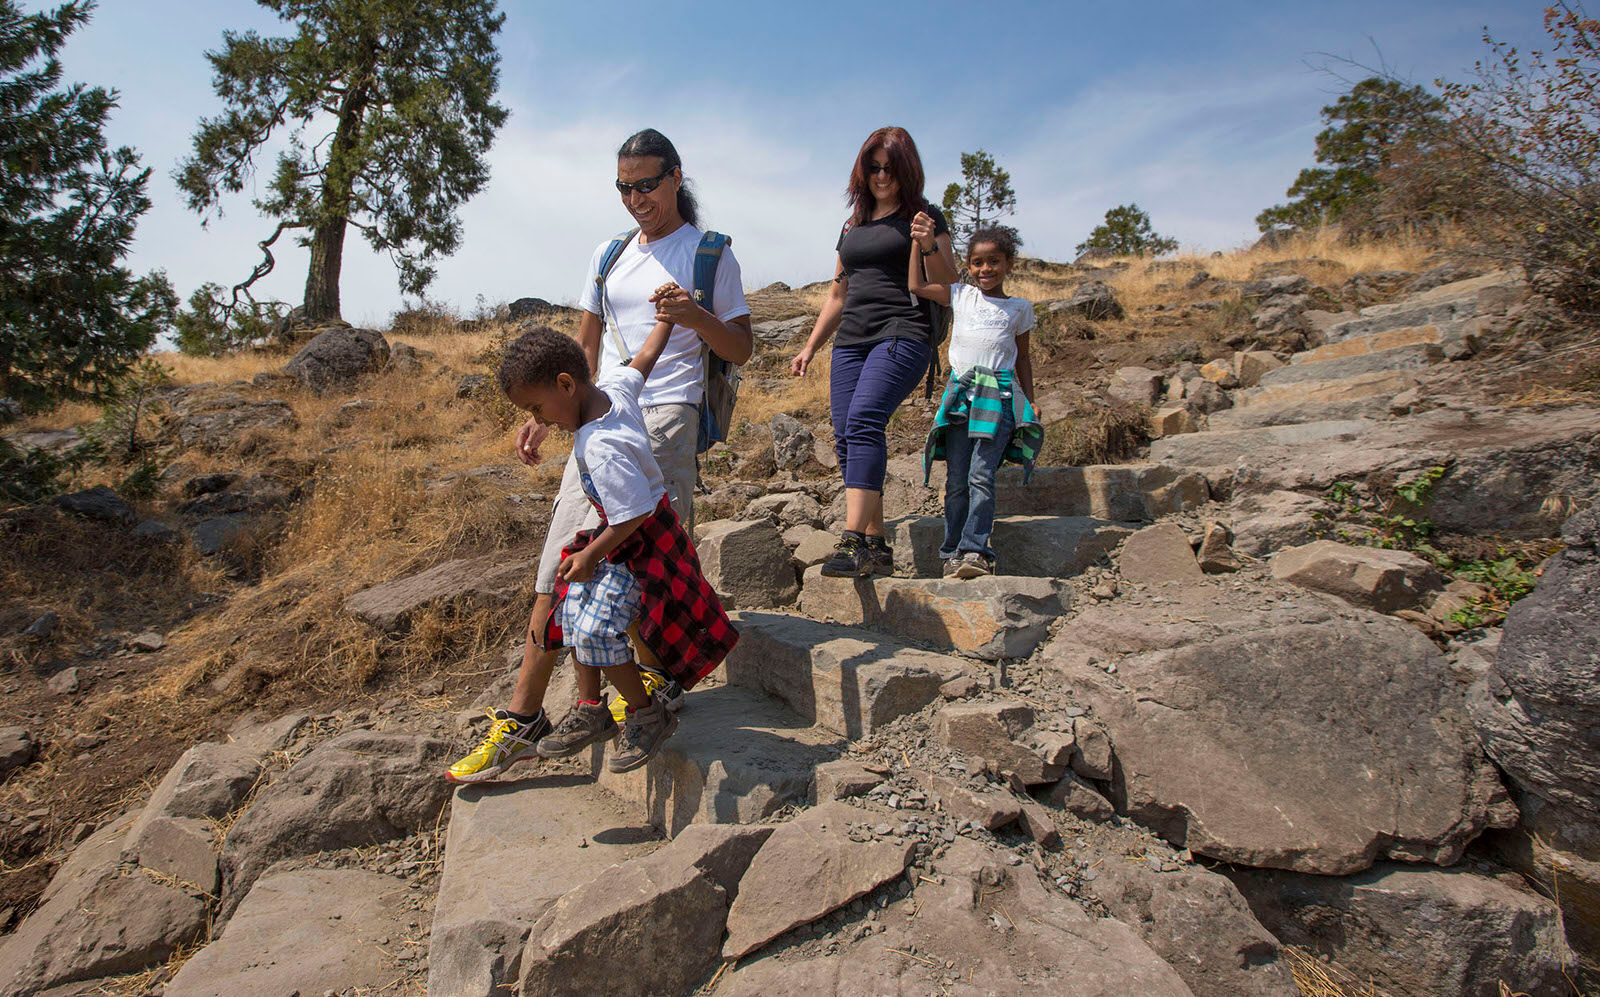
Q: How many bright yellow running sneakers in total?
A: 2